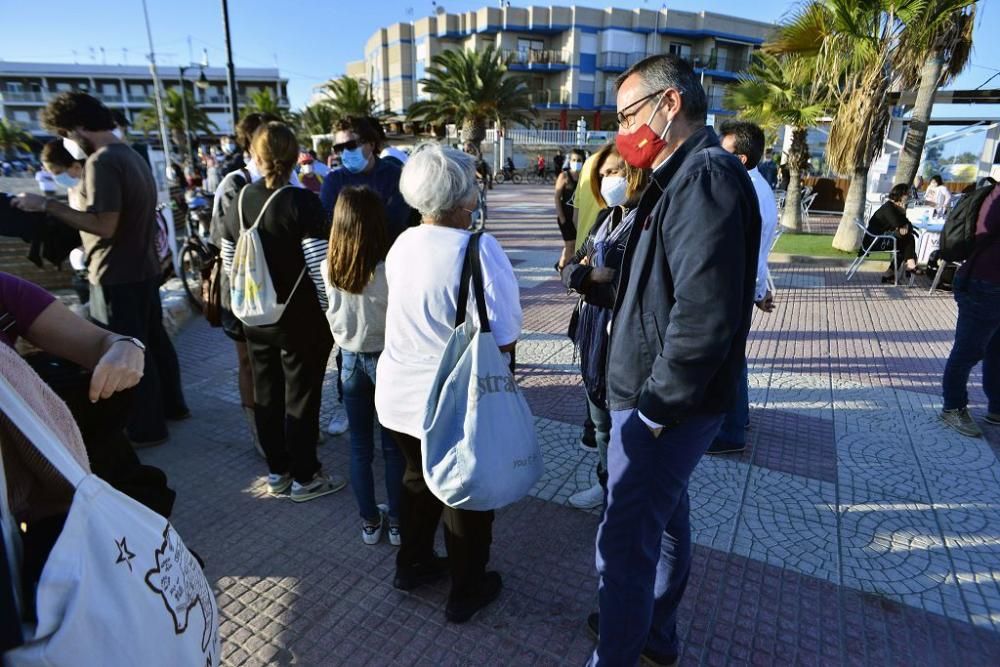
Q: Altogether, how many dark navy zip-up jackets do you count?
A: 1